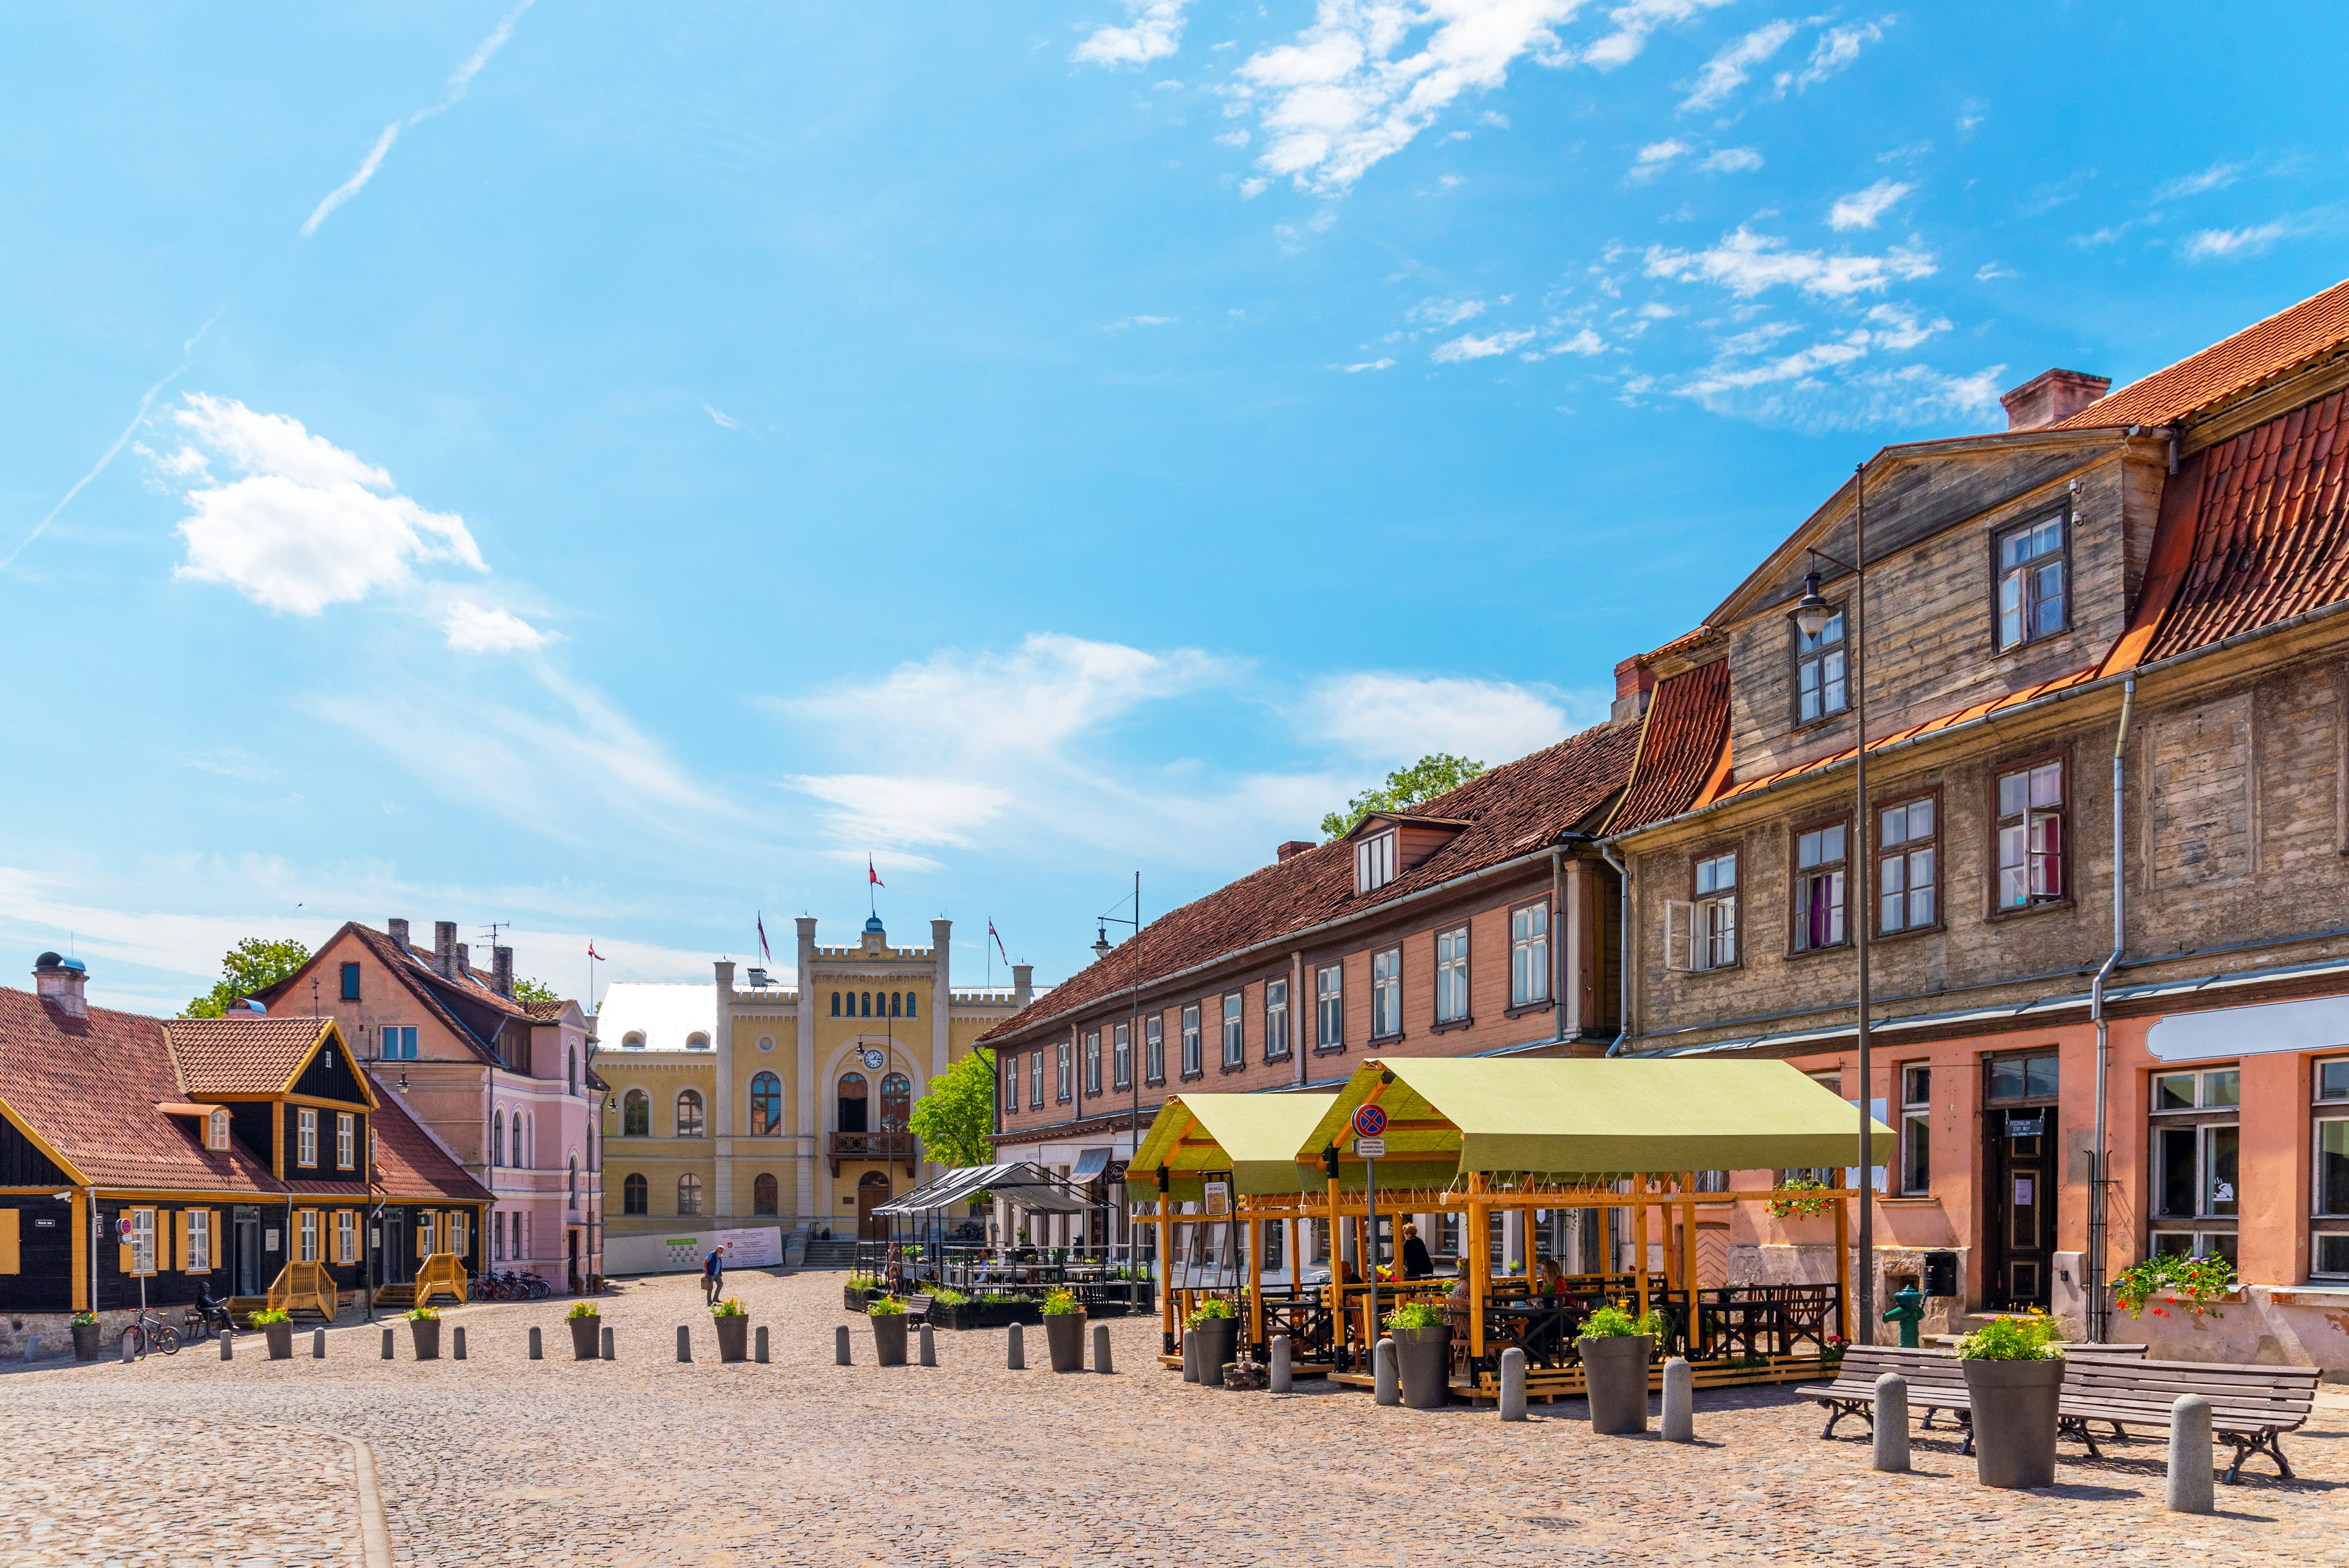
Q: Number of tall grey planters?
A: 11